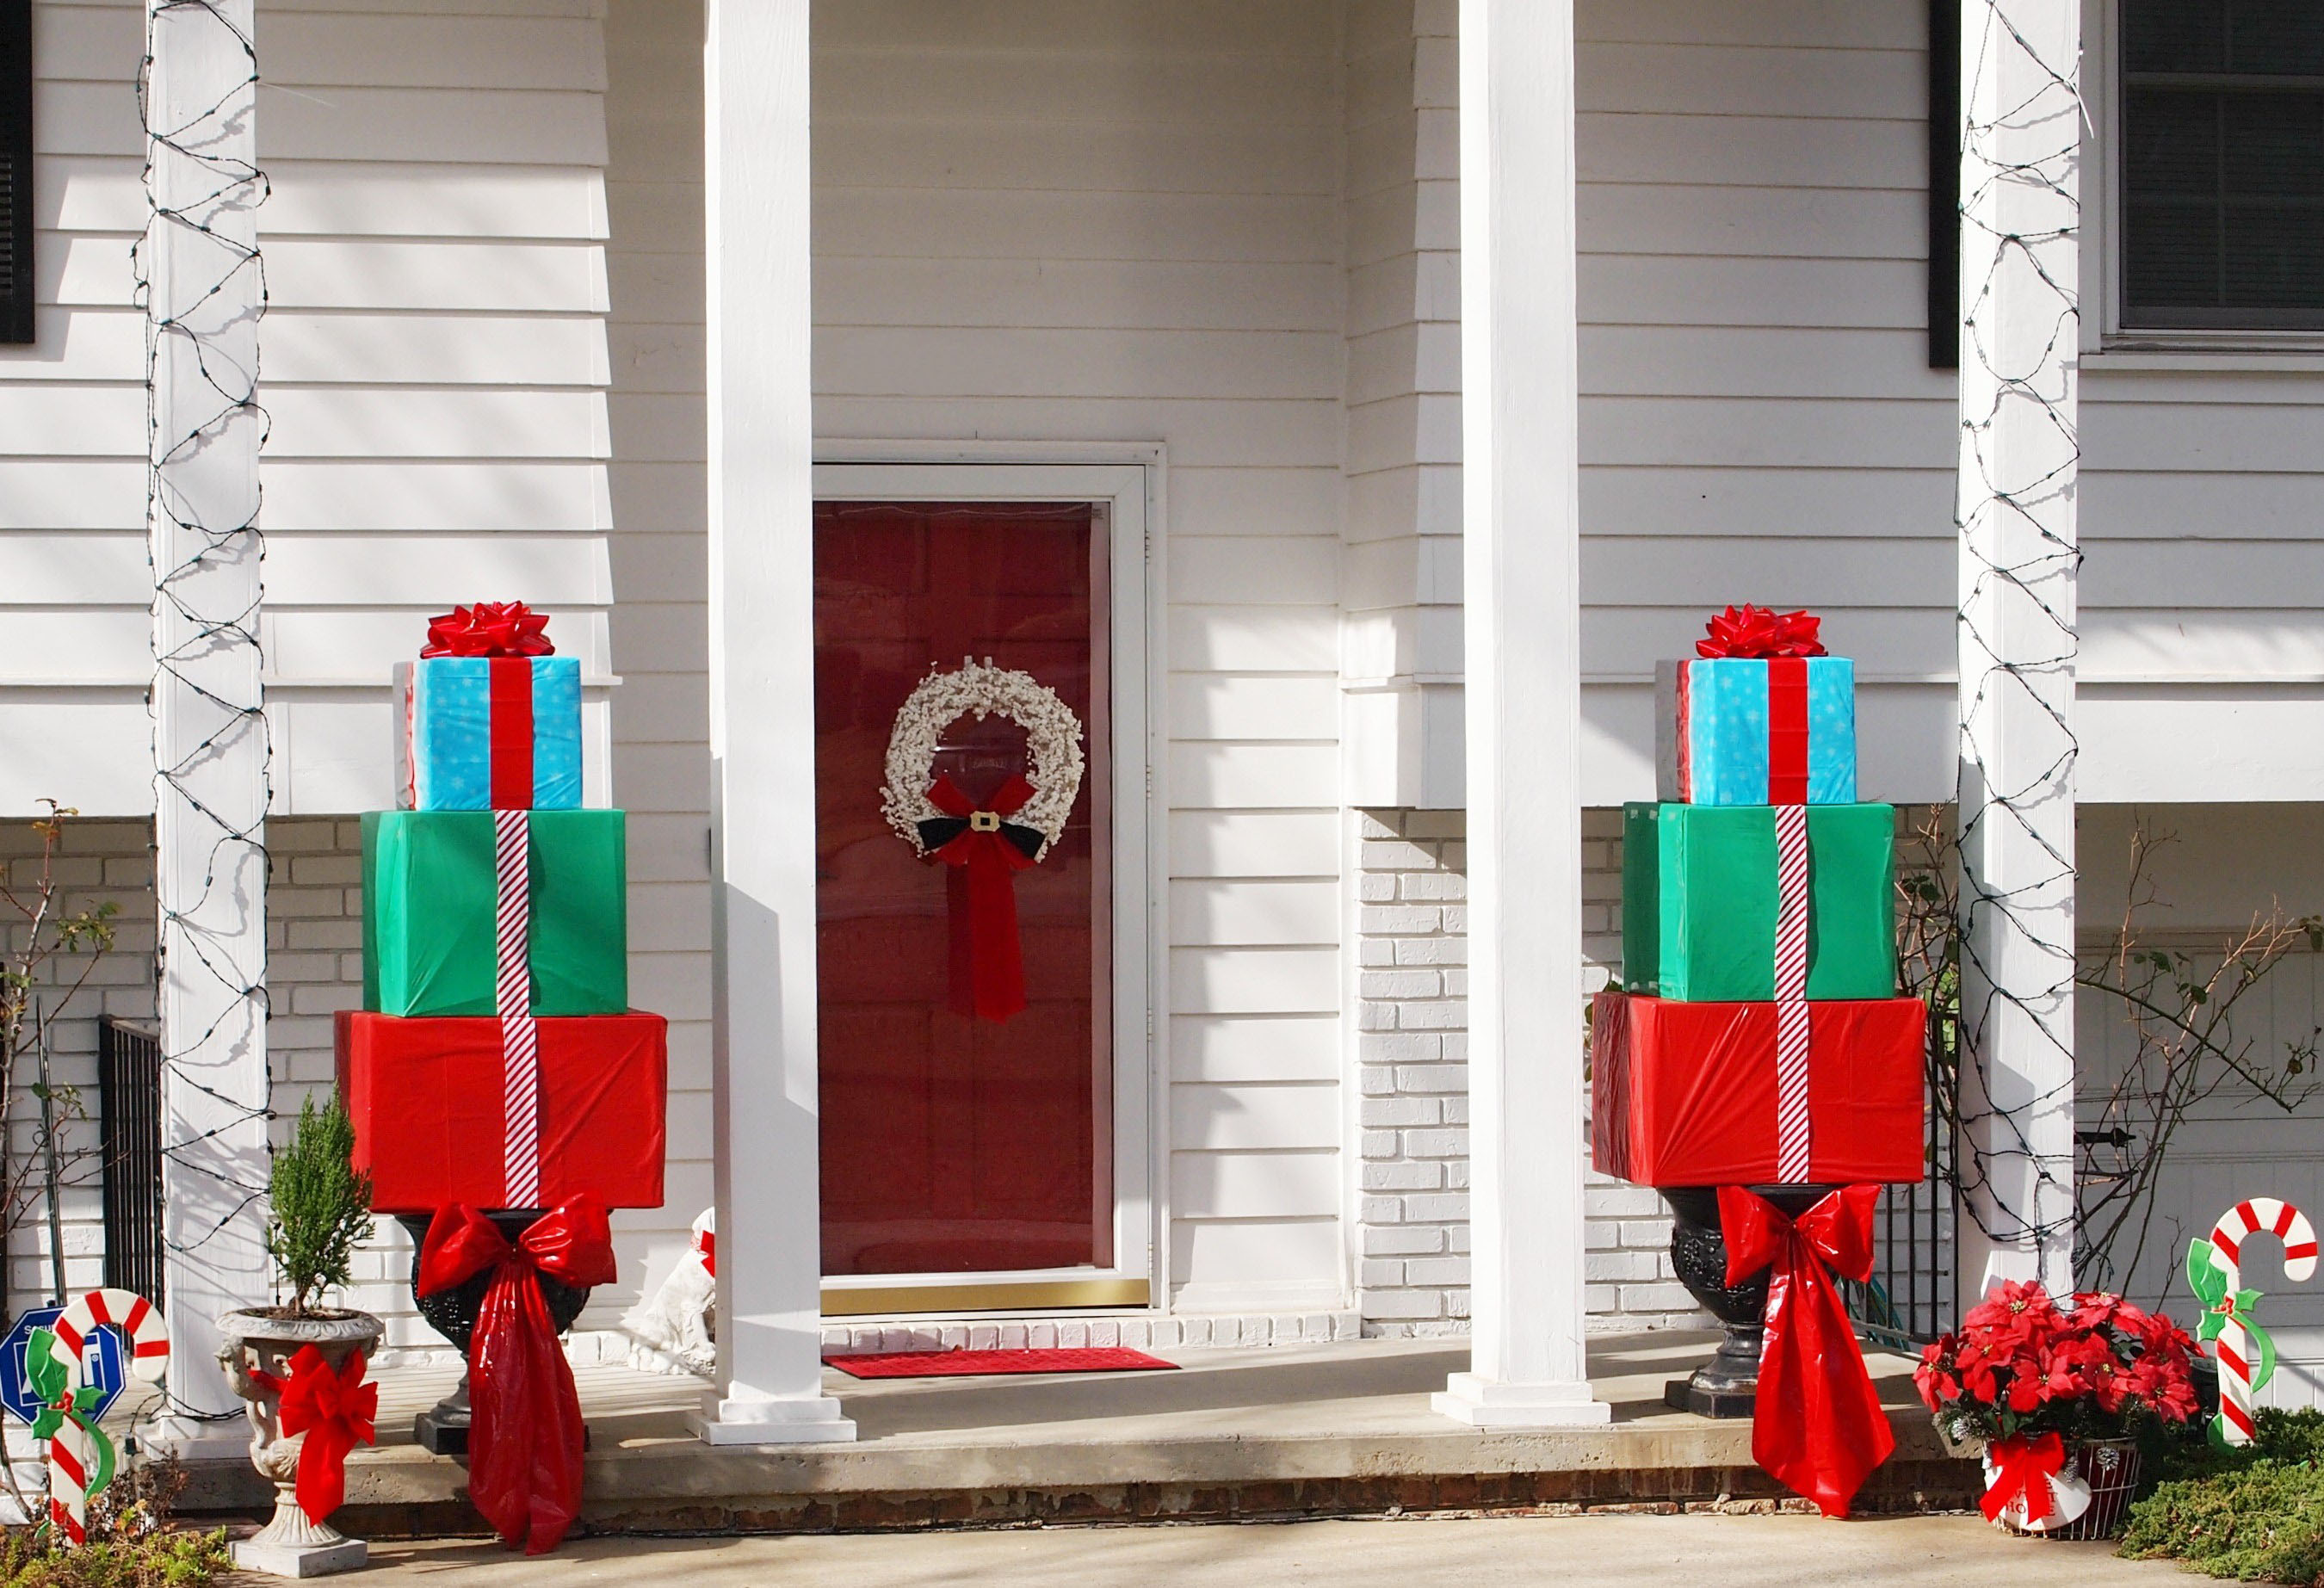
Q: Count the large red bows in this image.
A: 2